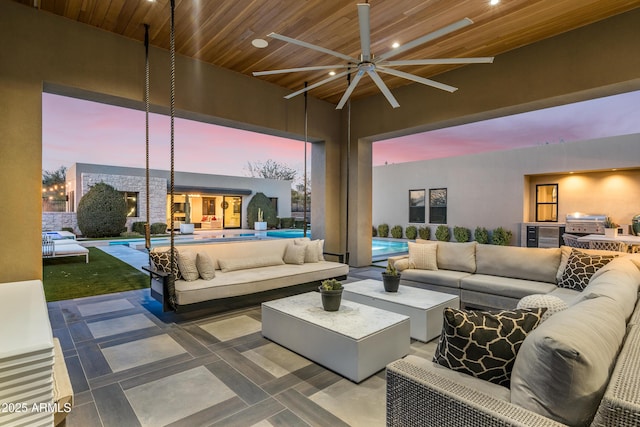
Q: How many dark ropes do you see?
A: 4